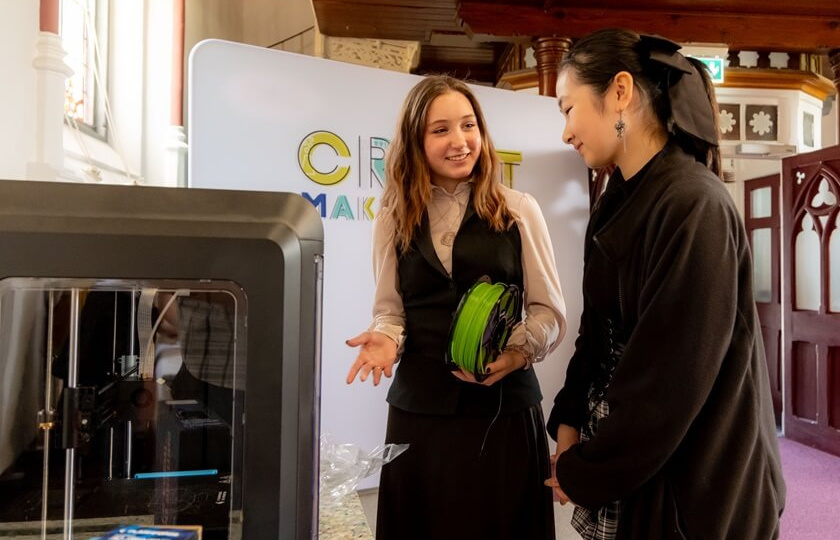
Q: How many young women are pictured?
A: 2